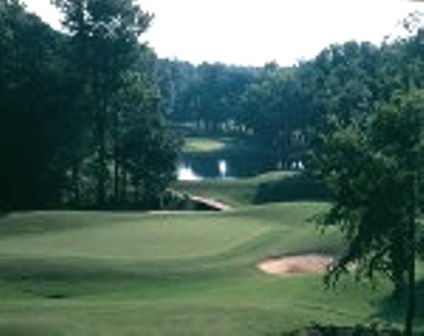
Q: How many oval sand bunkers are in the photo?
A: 1